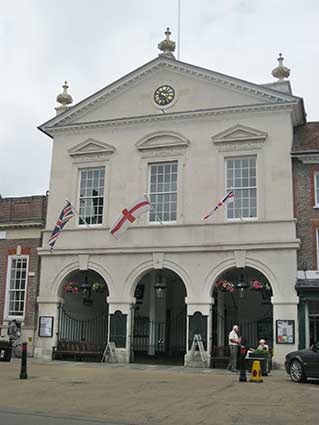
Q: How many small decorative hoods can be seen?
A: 3